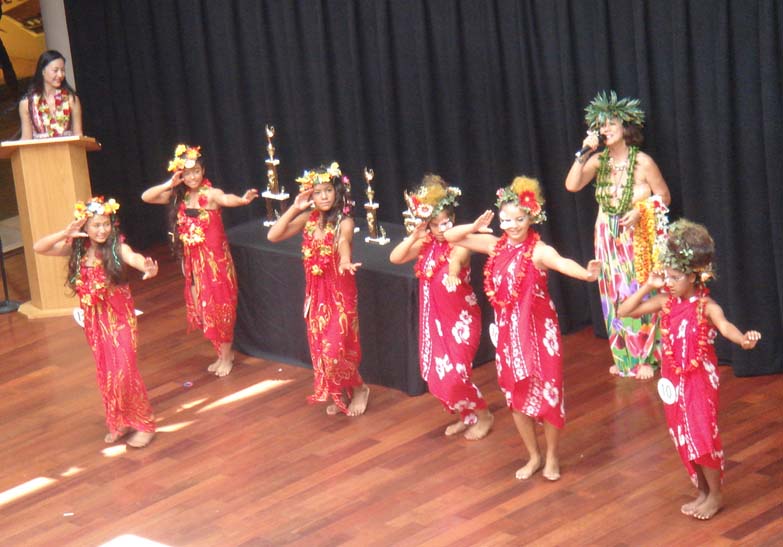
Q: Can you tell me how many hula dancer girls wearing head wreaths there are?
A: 6